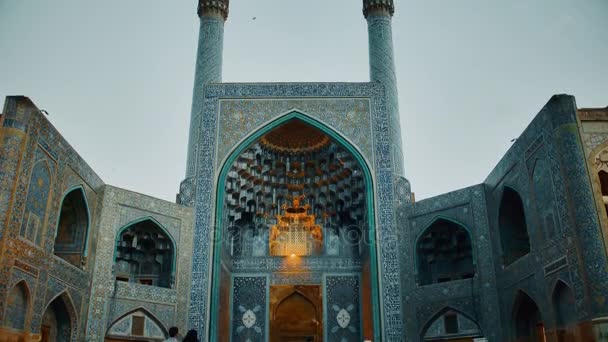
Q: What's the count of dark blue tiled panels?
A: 2